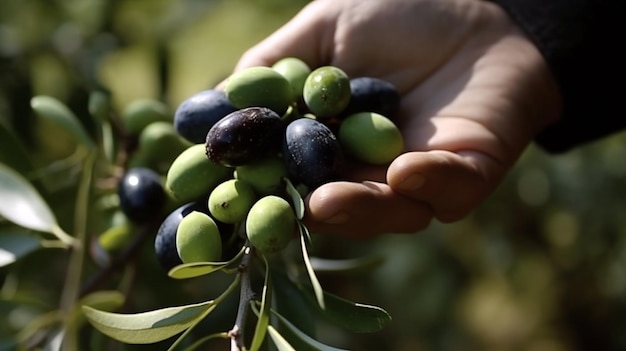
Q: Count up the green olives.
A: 11